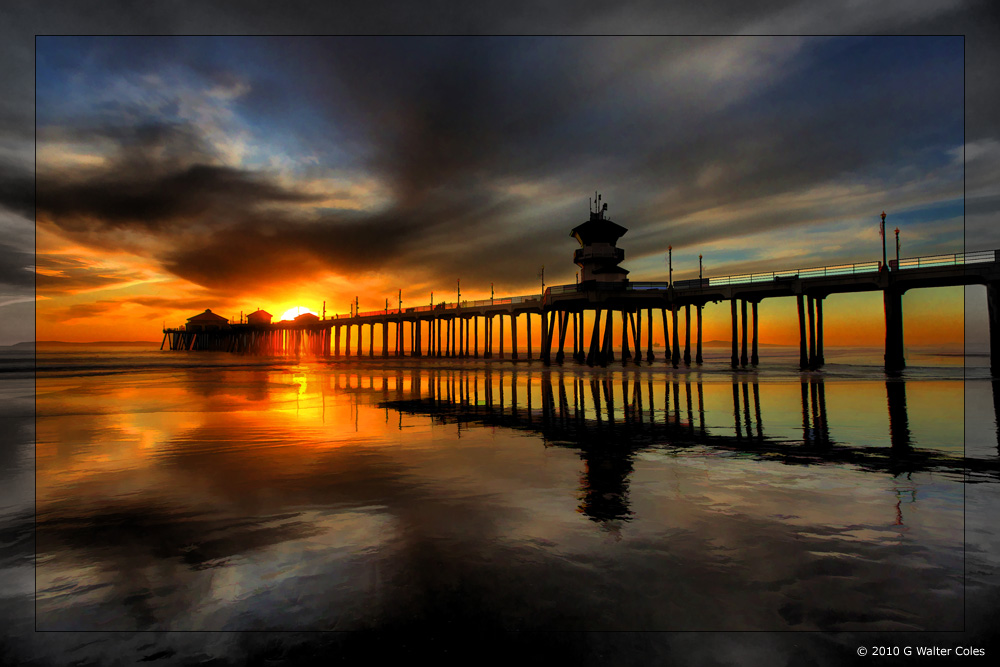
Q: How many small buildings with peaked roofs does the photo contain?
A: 3